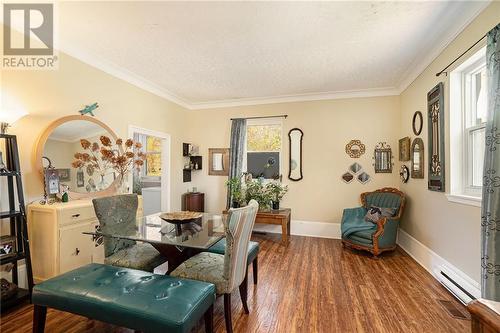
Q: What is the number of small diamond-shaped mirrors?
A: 3